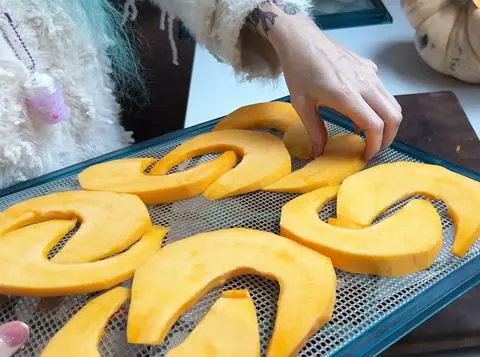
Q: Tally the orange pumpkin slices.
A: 11